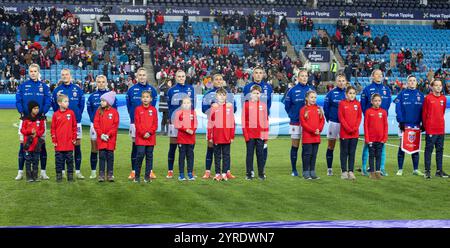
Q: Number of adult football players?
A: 11